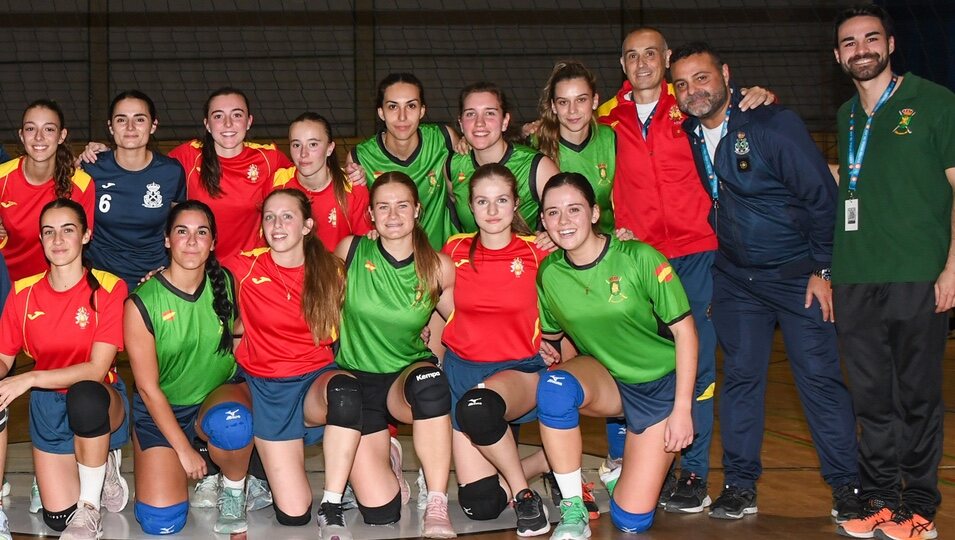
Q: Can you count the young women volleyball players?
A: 13